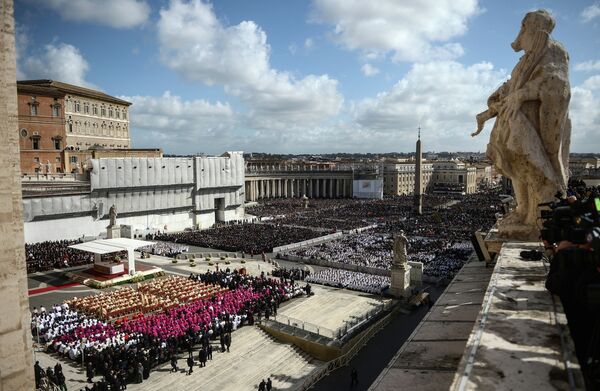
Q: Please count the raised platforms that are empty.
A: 1